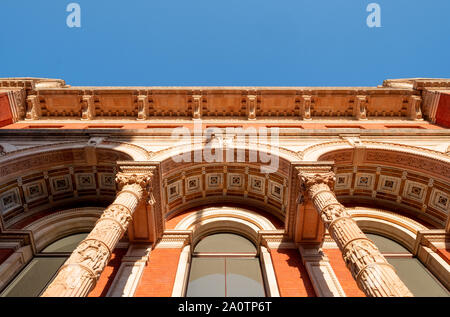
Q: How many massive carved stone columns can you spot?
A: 2